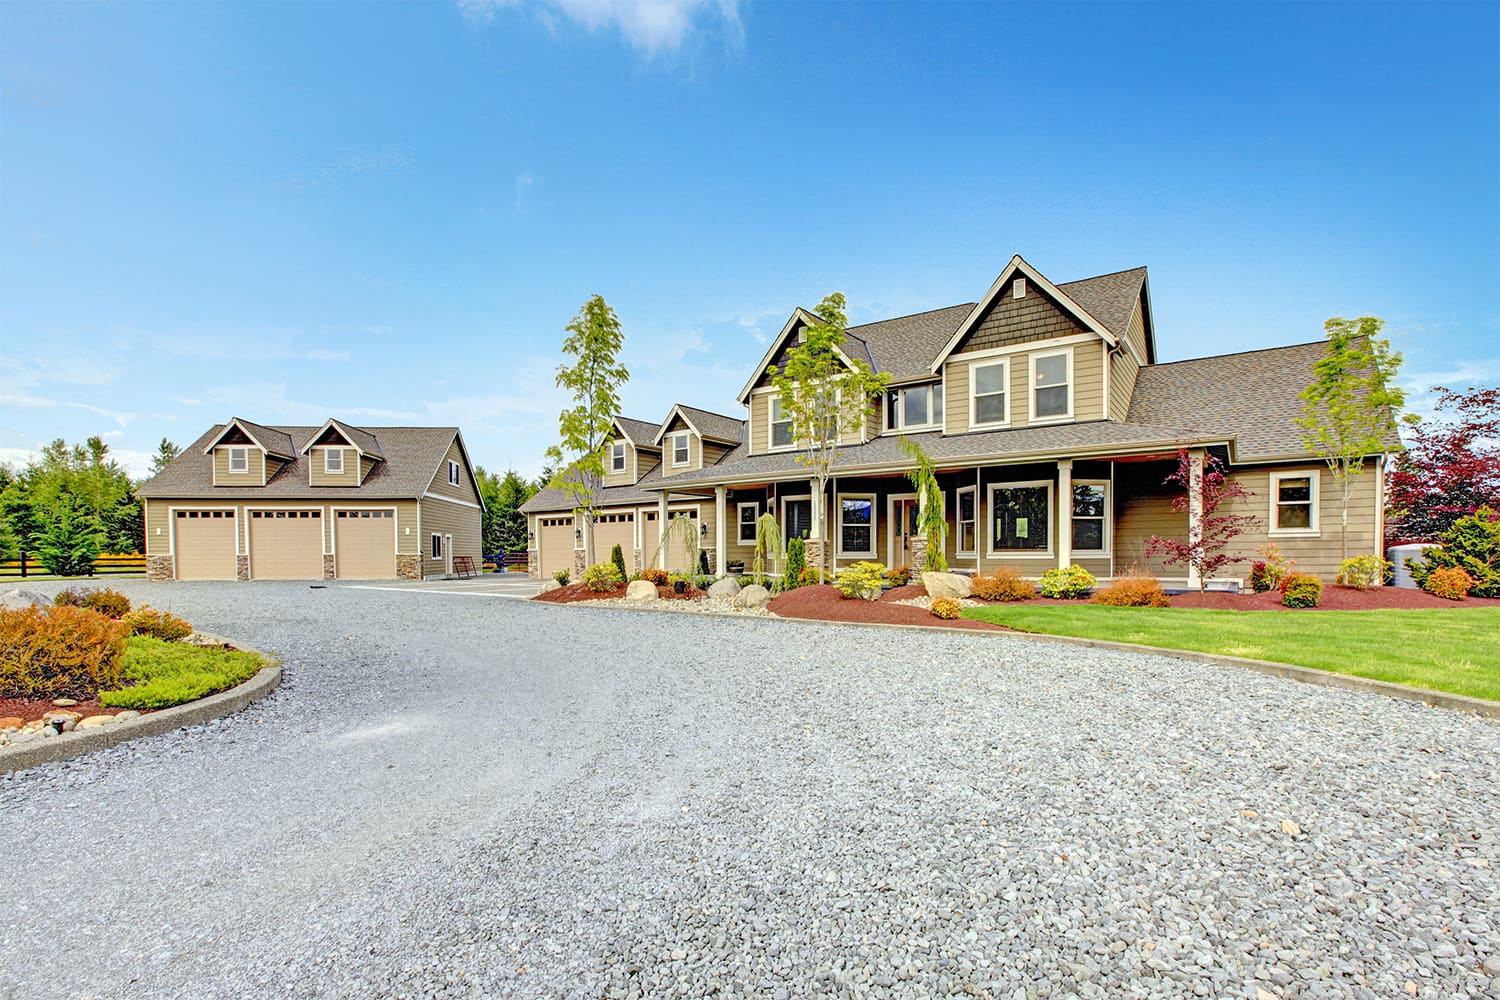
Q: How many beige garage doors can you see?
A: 6